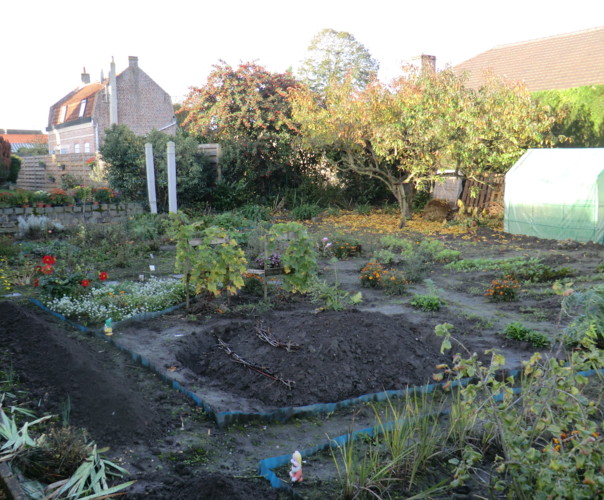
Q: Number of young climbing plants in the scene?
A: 2